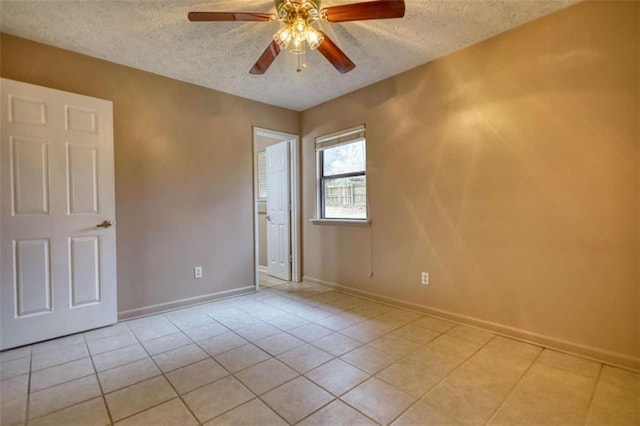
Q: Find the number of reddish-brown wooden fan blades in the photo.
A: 4